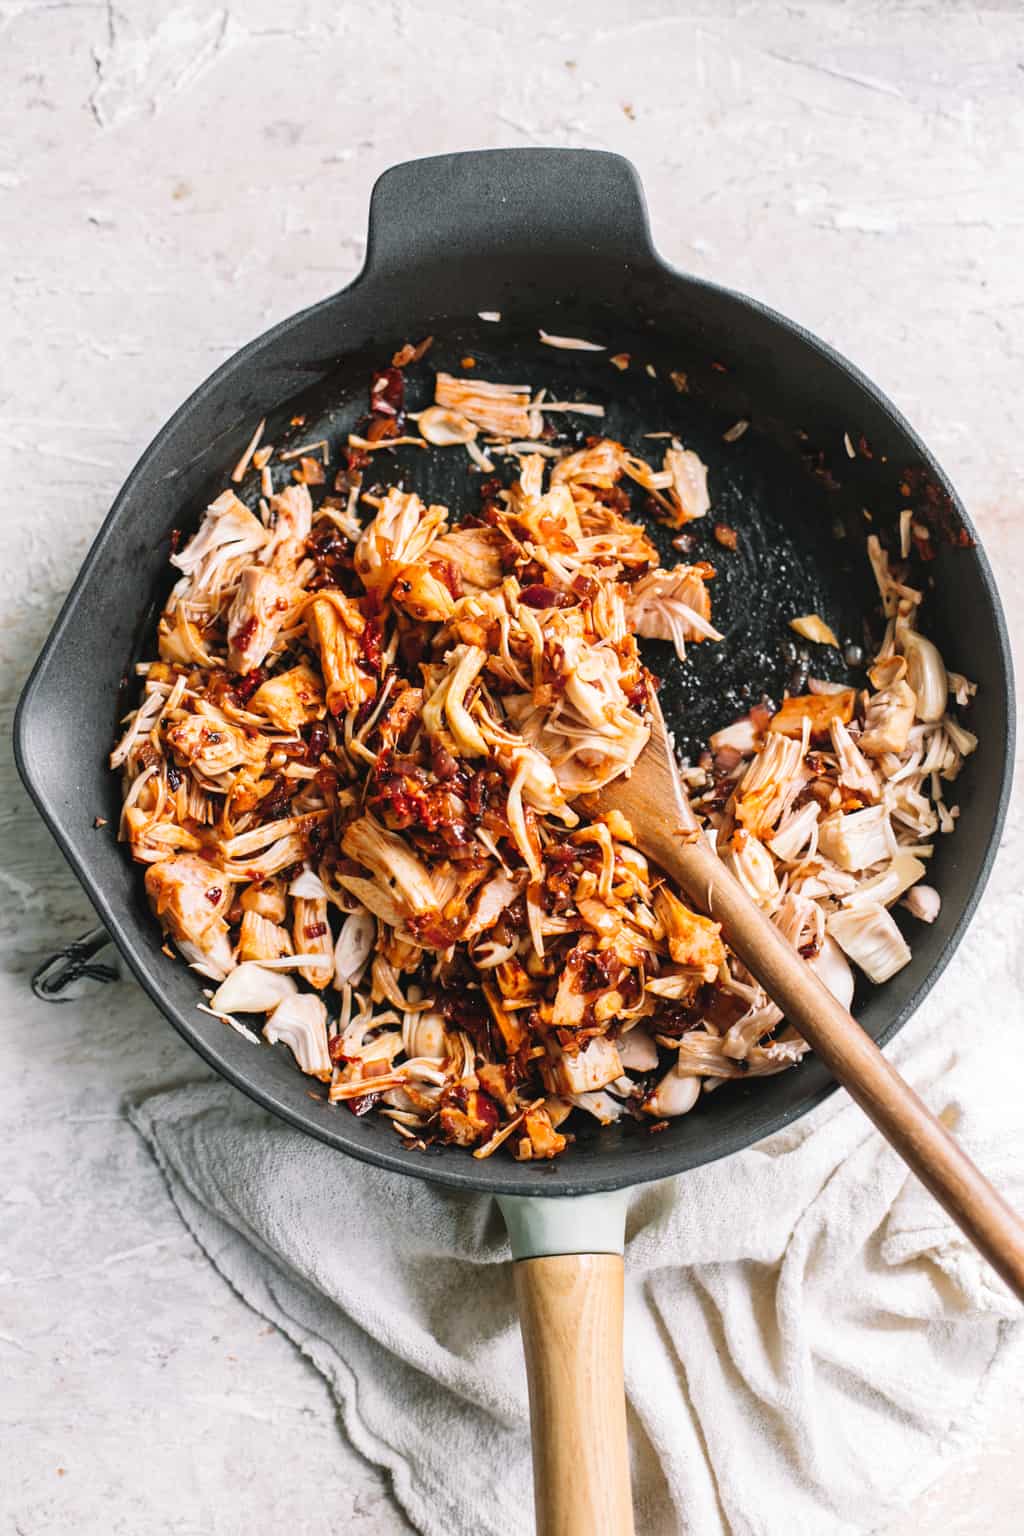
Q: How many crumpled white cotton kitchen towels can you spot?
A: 1